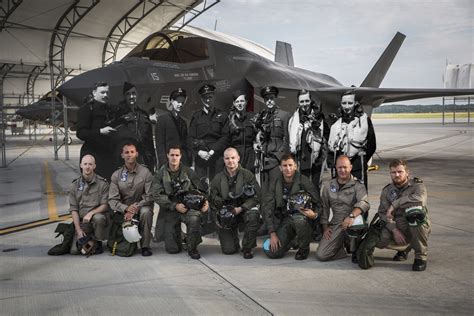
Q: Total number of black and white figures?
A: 8